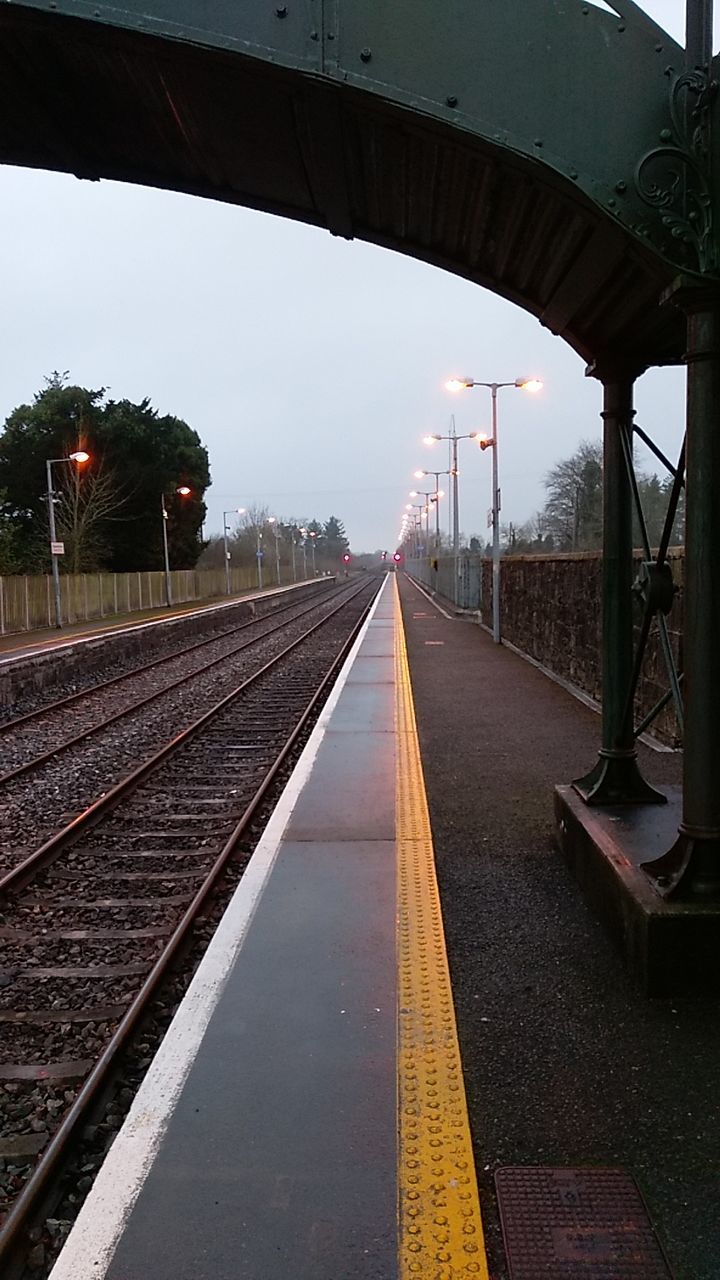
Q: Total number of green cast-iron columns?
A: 2